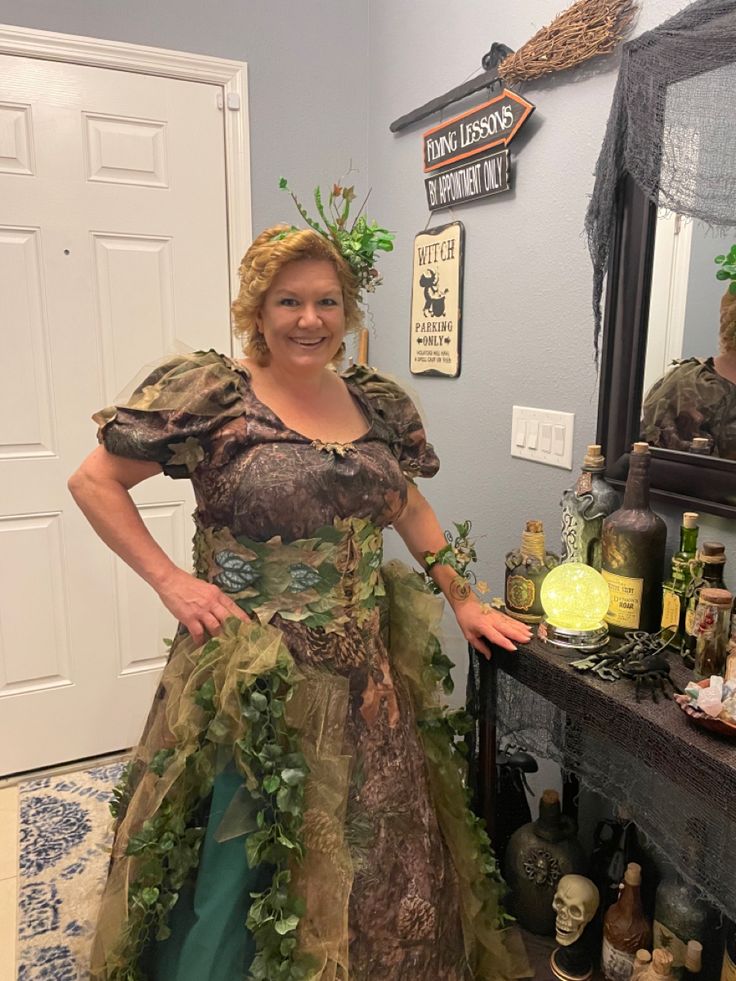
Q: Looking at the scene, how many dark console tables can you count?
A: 1